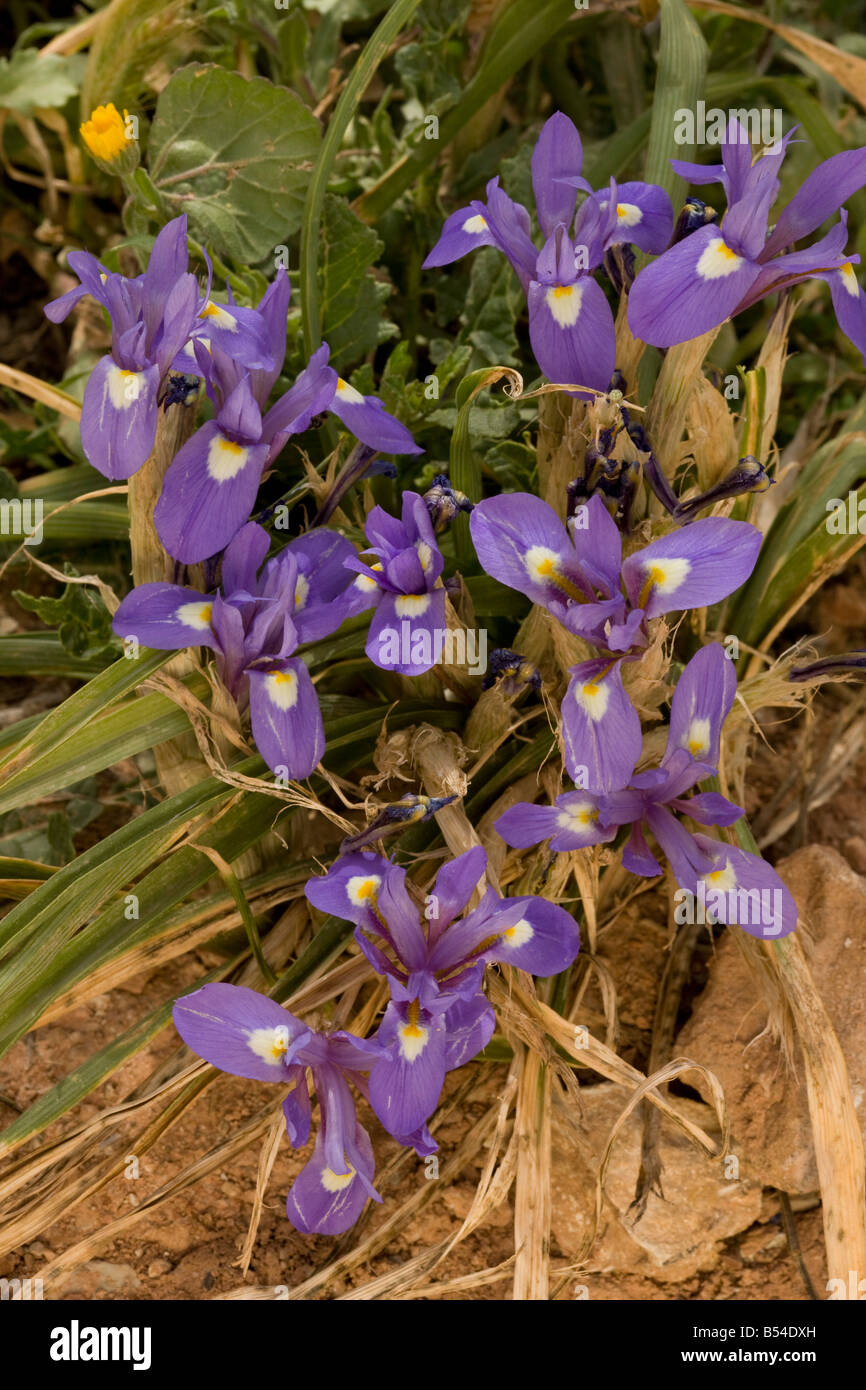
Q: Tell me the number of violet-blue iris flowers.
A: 10